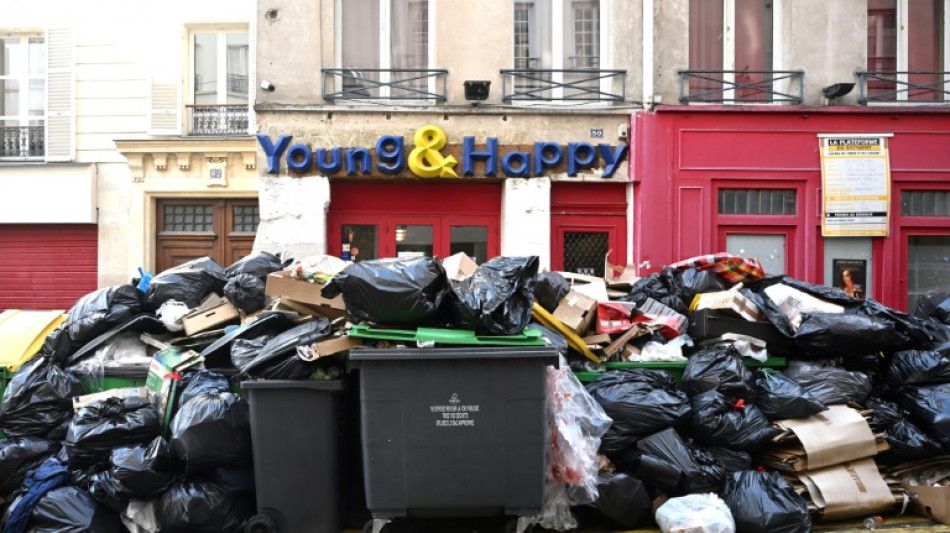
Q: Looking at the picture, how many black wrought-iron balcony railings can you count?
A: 6